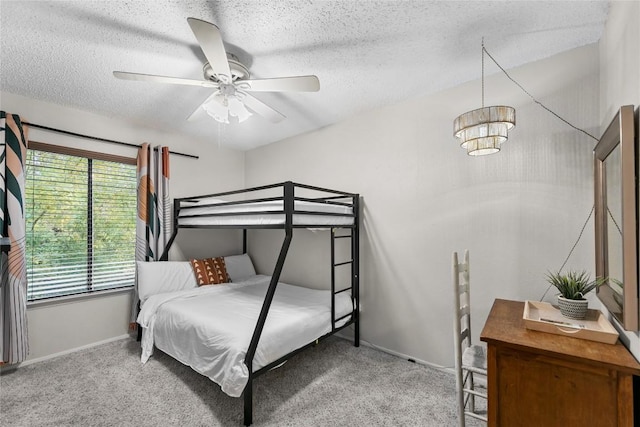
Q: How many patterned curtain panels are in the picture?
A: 2